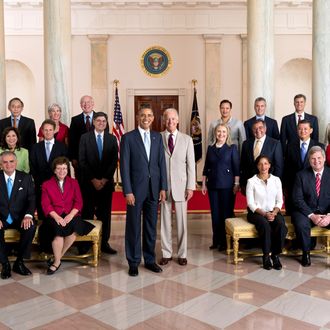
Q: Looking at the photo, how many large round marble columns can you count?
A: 4